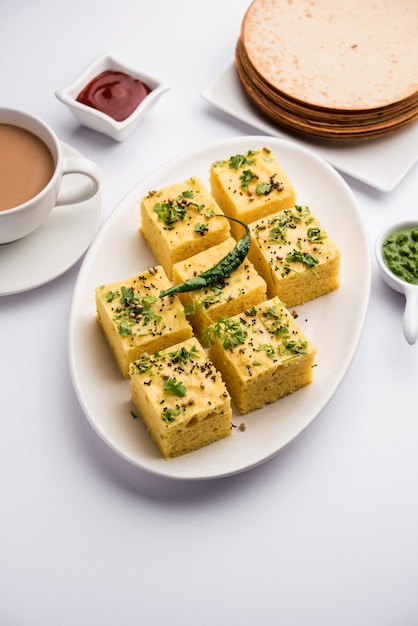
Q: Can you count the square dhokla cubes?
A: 7